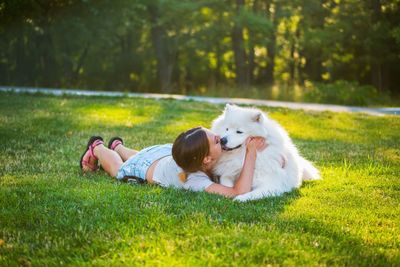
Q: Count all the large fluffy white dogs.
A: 1